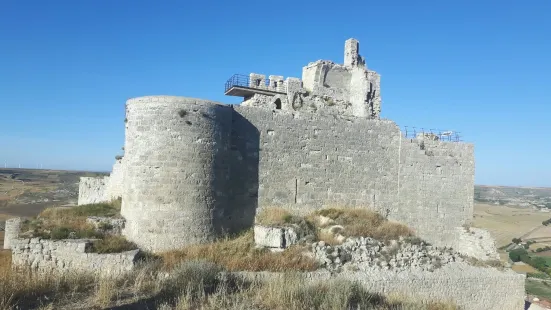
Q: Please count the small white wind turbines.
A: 4